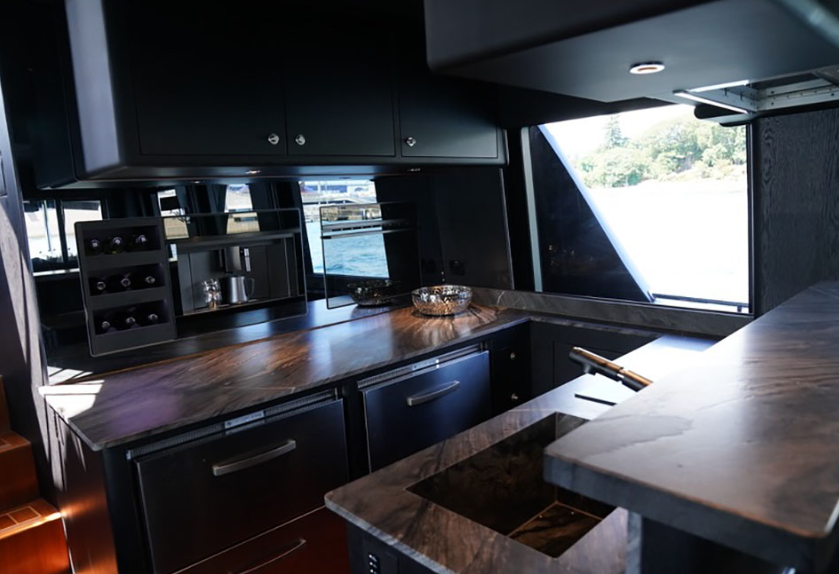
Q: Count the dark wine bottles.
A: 9